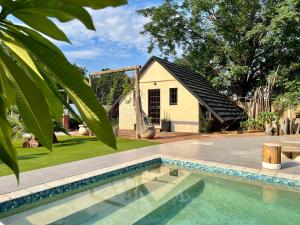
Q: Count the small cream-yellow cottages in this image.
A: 1